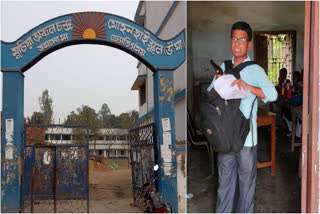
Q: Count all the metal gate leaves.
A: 2